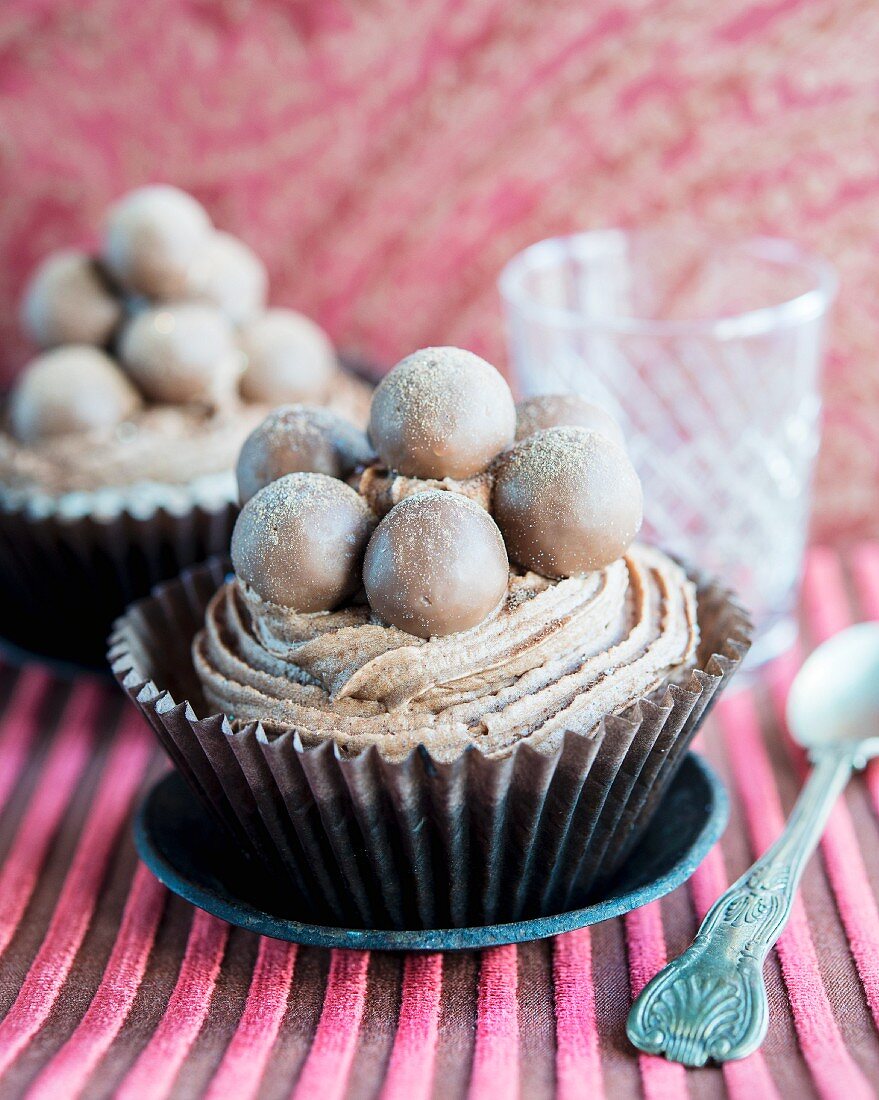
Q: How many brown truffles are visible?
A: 12